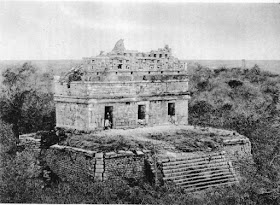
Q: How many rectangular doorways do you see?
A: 3